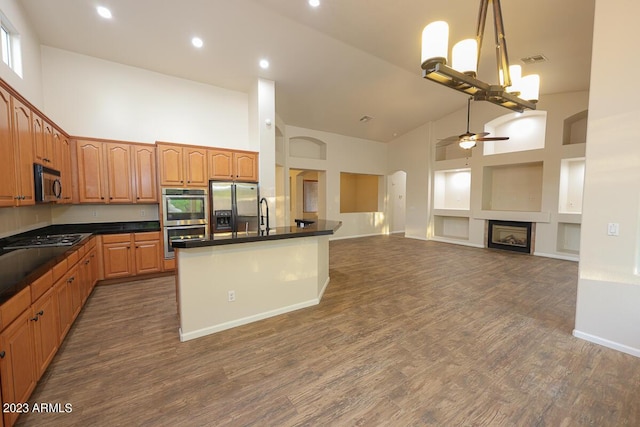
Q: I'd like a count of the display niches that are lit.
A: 3